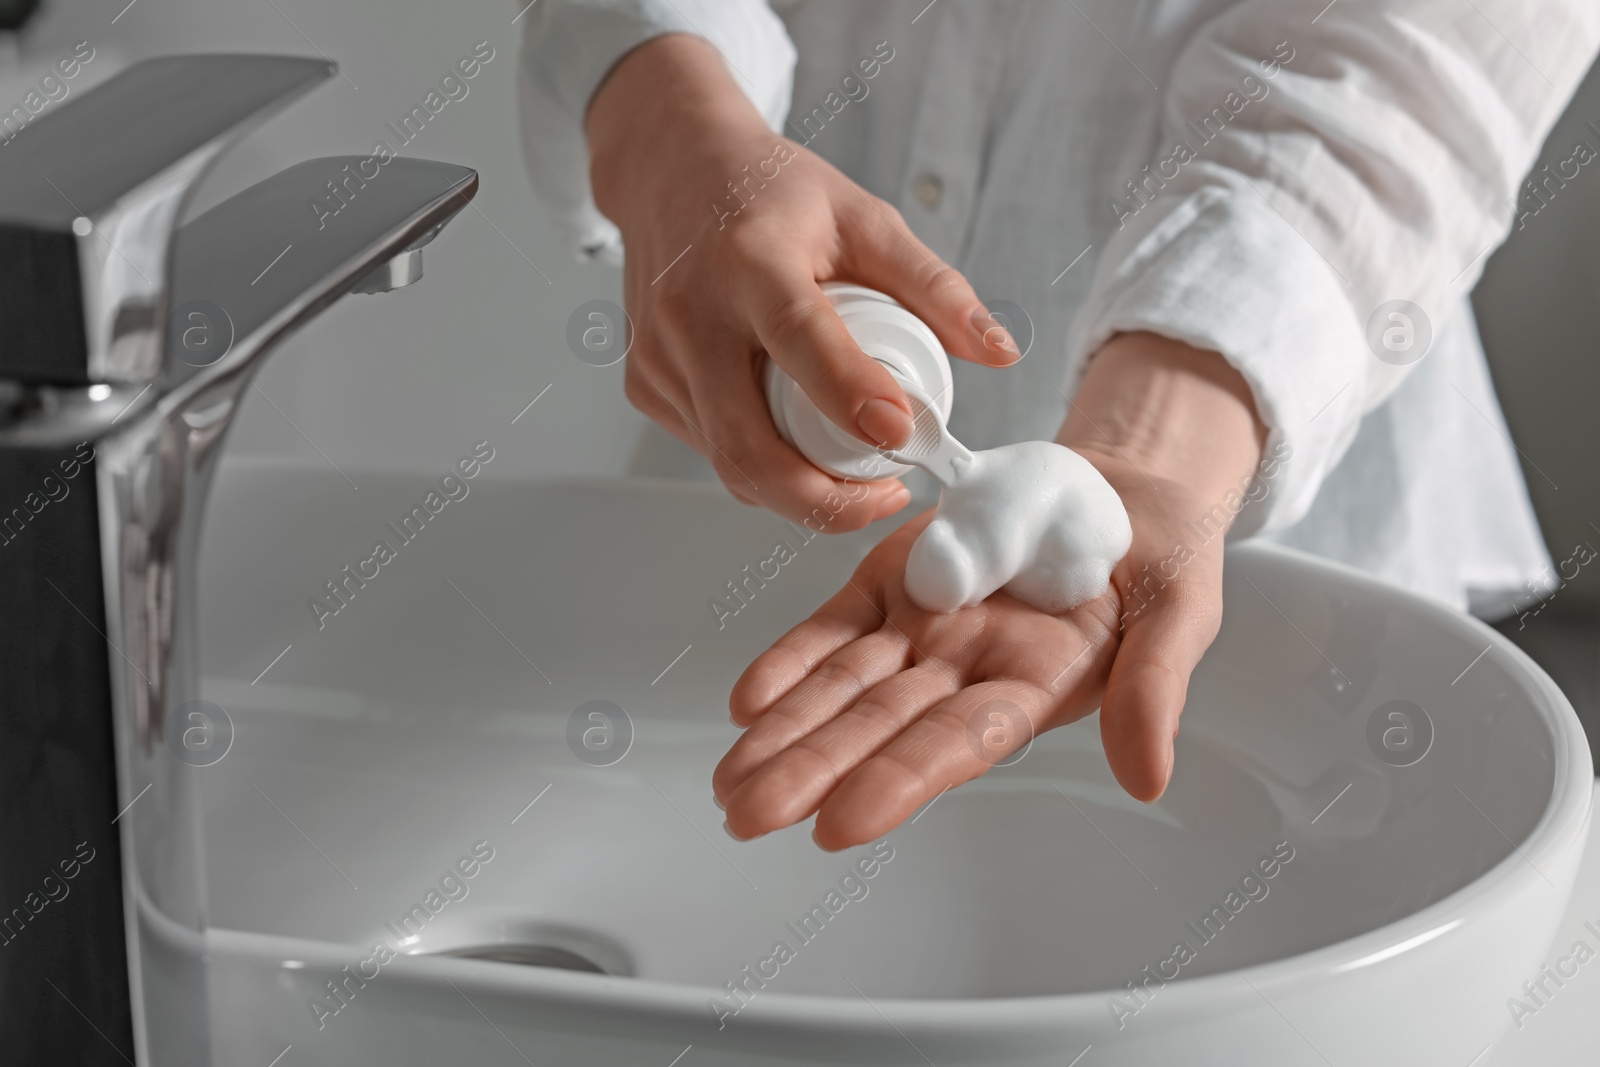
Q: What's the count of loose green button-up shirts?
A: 0